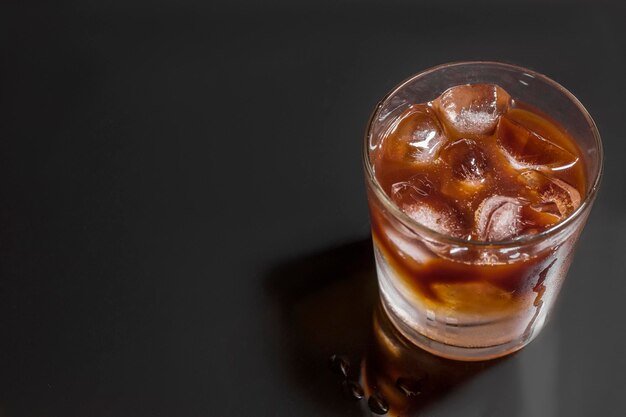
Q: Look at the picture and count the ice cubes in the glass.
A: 7